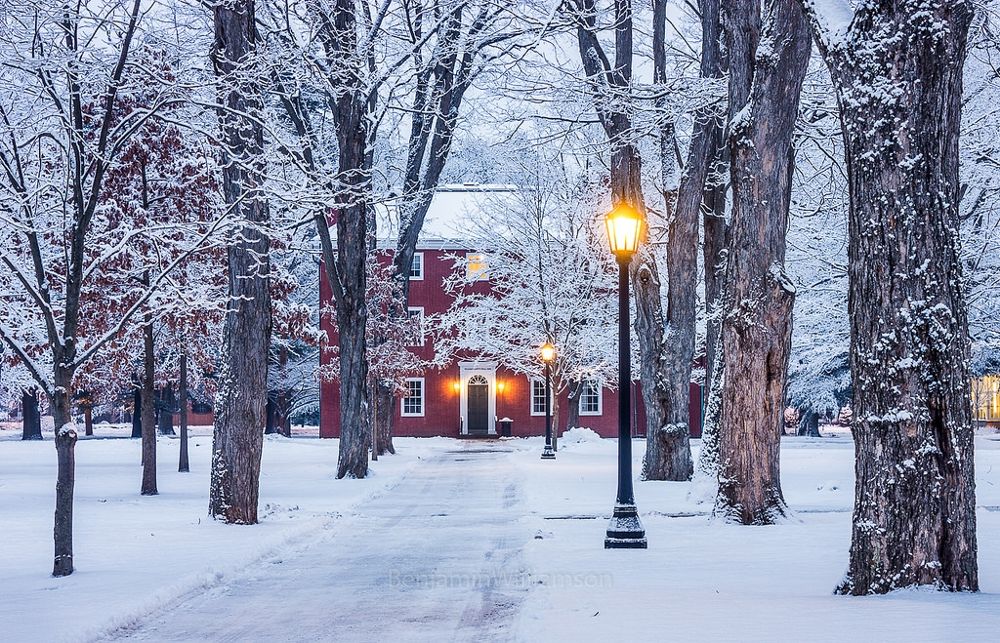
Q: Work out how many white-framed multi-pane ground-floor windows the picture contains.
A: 3